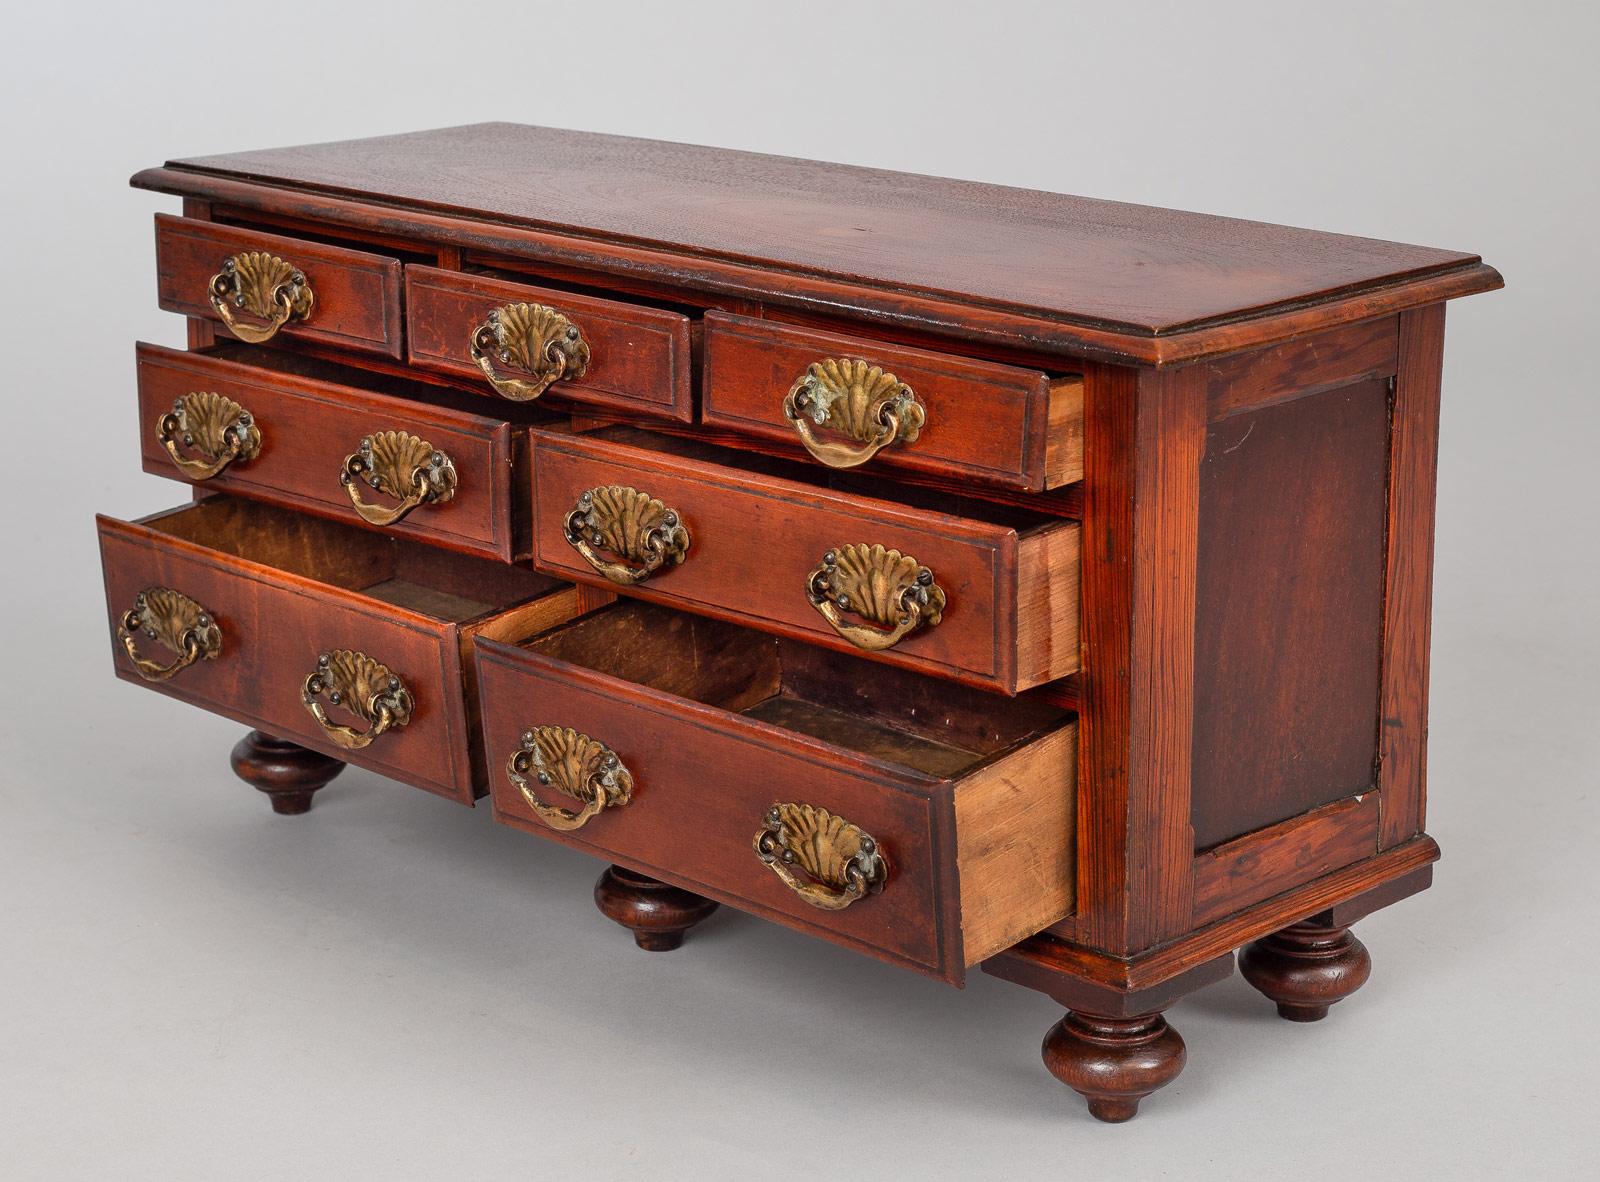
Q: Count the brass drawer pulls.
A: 11